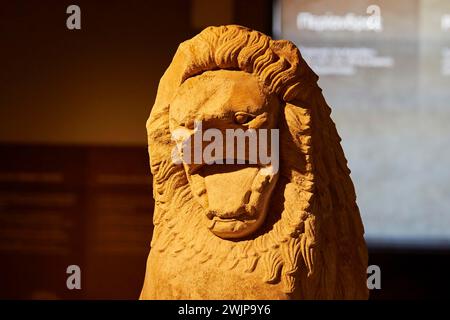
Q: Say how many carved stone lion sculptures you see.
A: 1